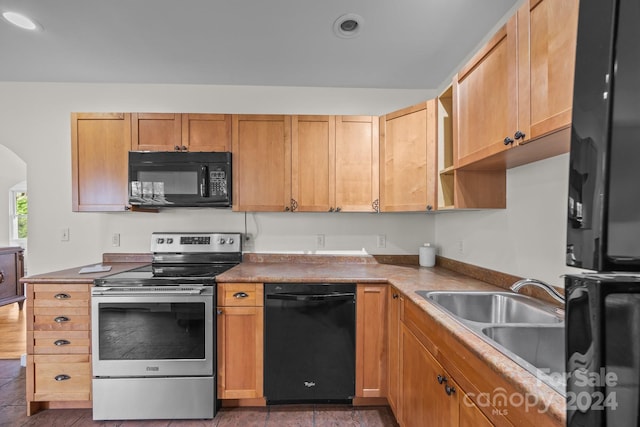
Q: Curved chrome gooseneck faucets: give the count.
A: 1